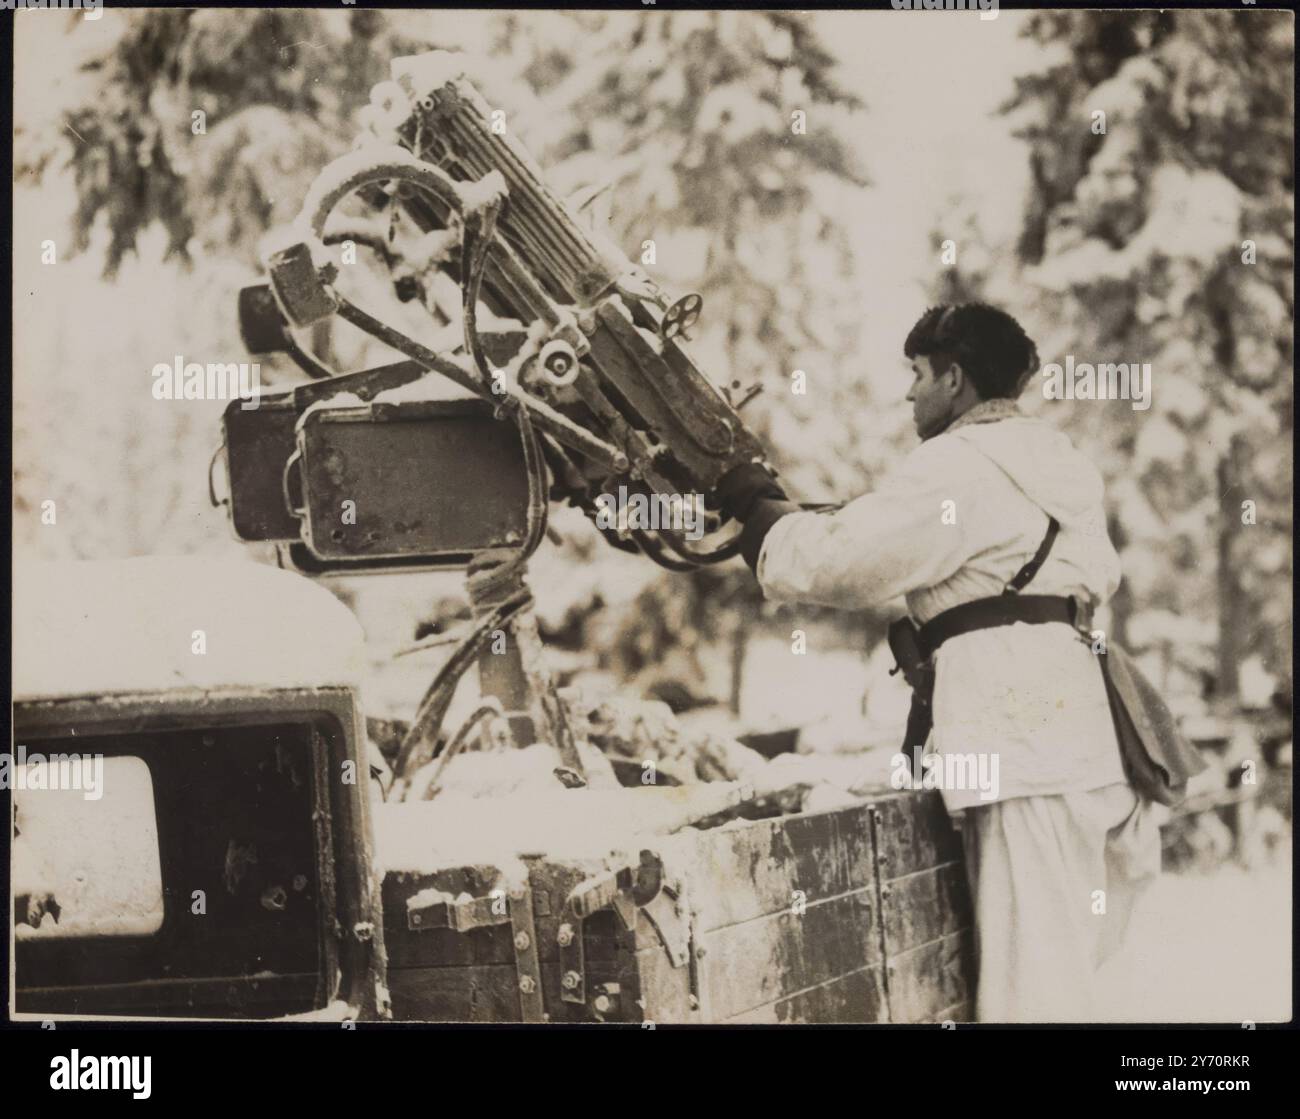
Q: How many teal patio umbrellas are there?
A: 0